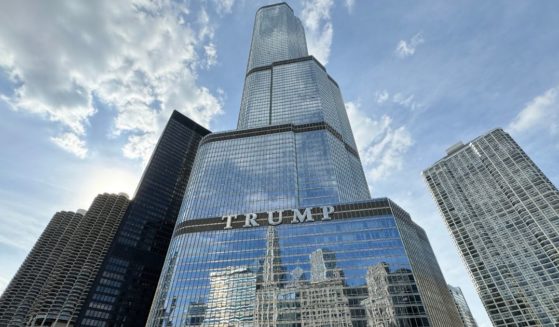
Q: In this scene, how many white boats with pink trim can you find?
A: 0